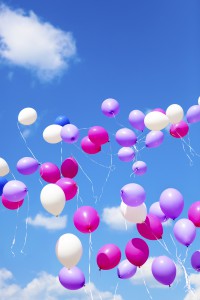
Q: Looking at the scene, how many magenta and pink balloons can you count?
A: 13